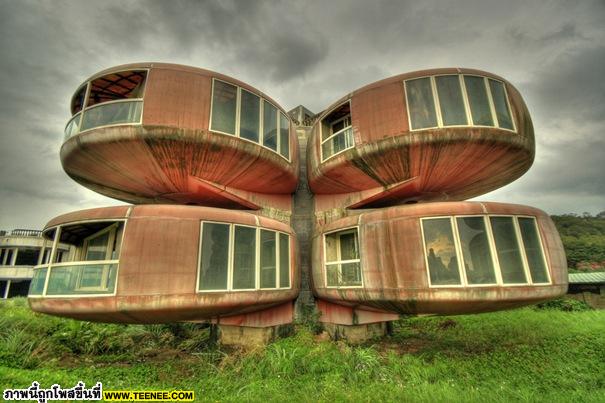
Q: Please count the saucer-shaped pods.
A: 4